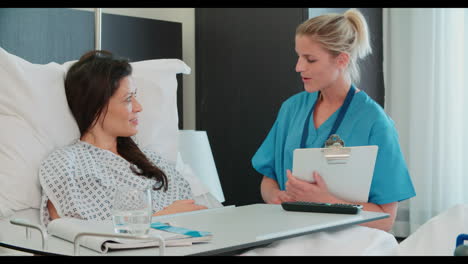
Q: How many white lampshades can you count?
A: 1